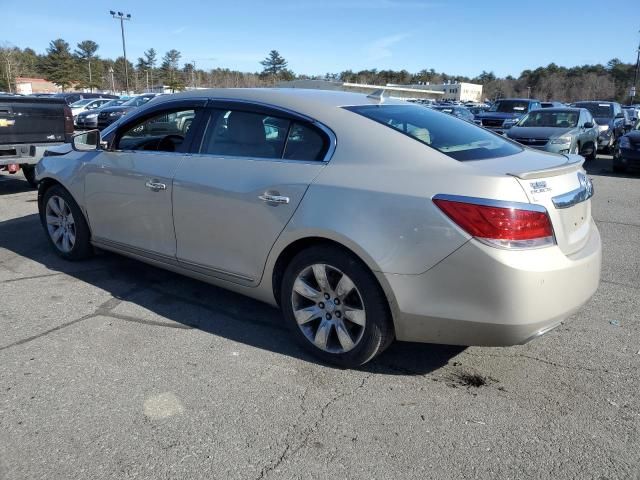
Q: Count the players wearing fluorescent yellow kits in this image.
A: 0